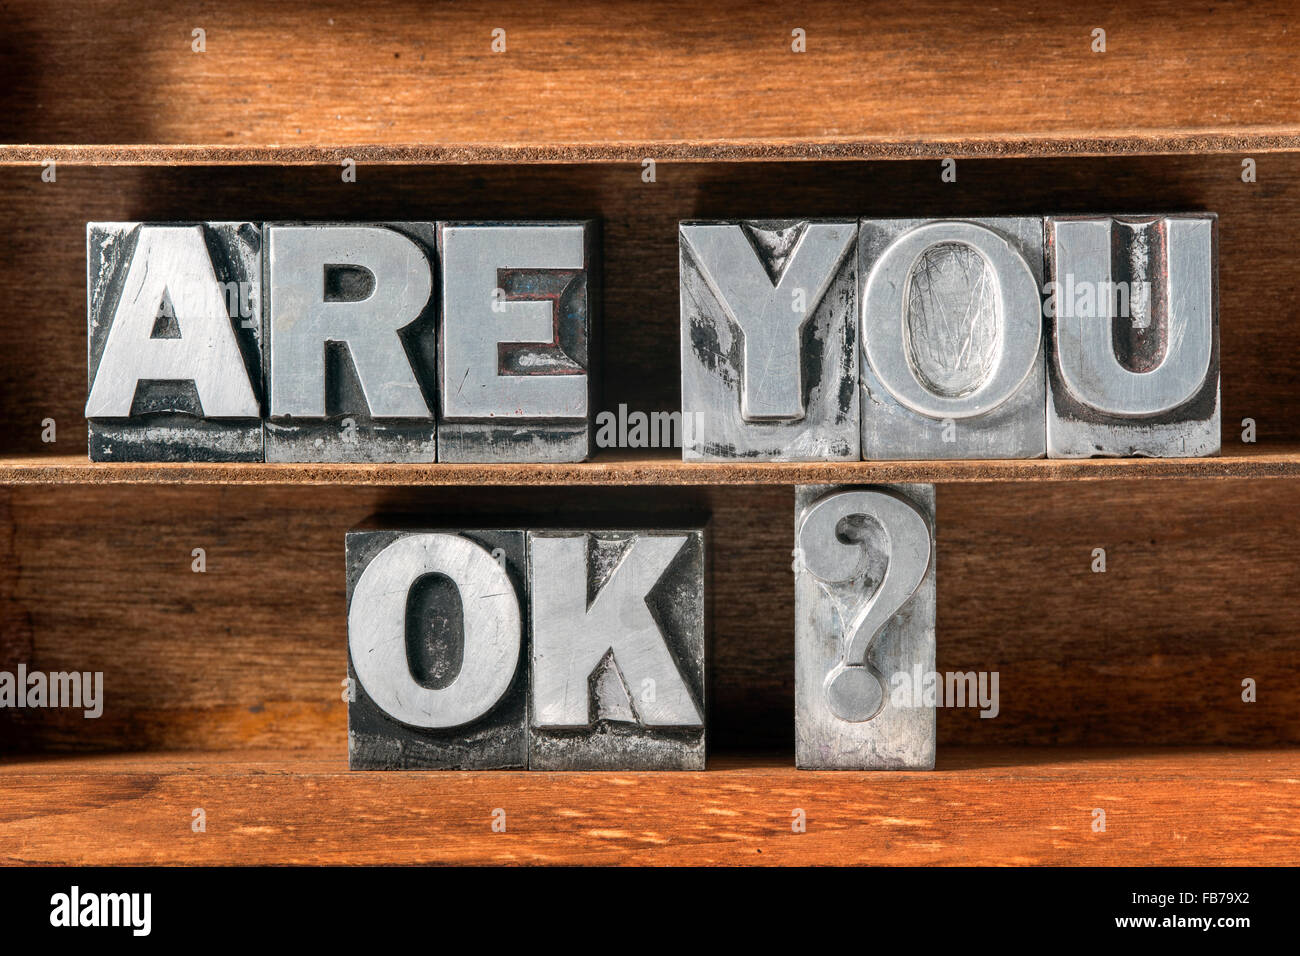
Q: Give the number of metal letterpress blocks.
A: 9